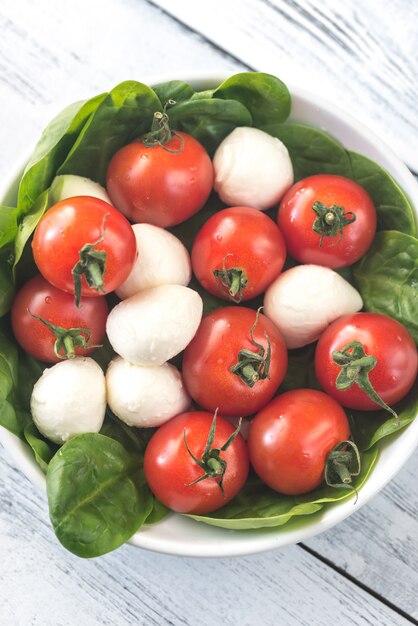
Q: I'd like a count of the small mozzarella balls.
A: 7